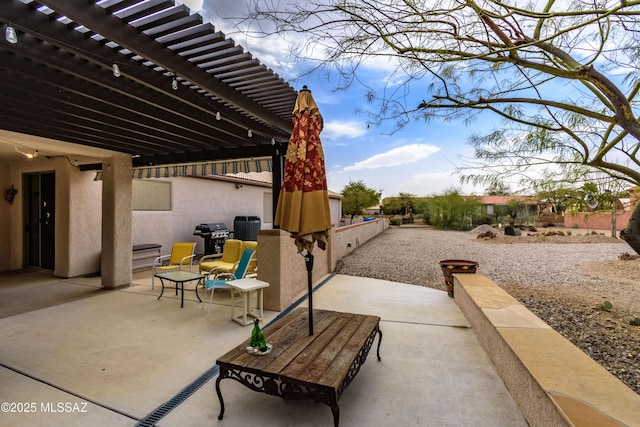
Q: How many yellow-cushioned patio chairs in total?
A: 3